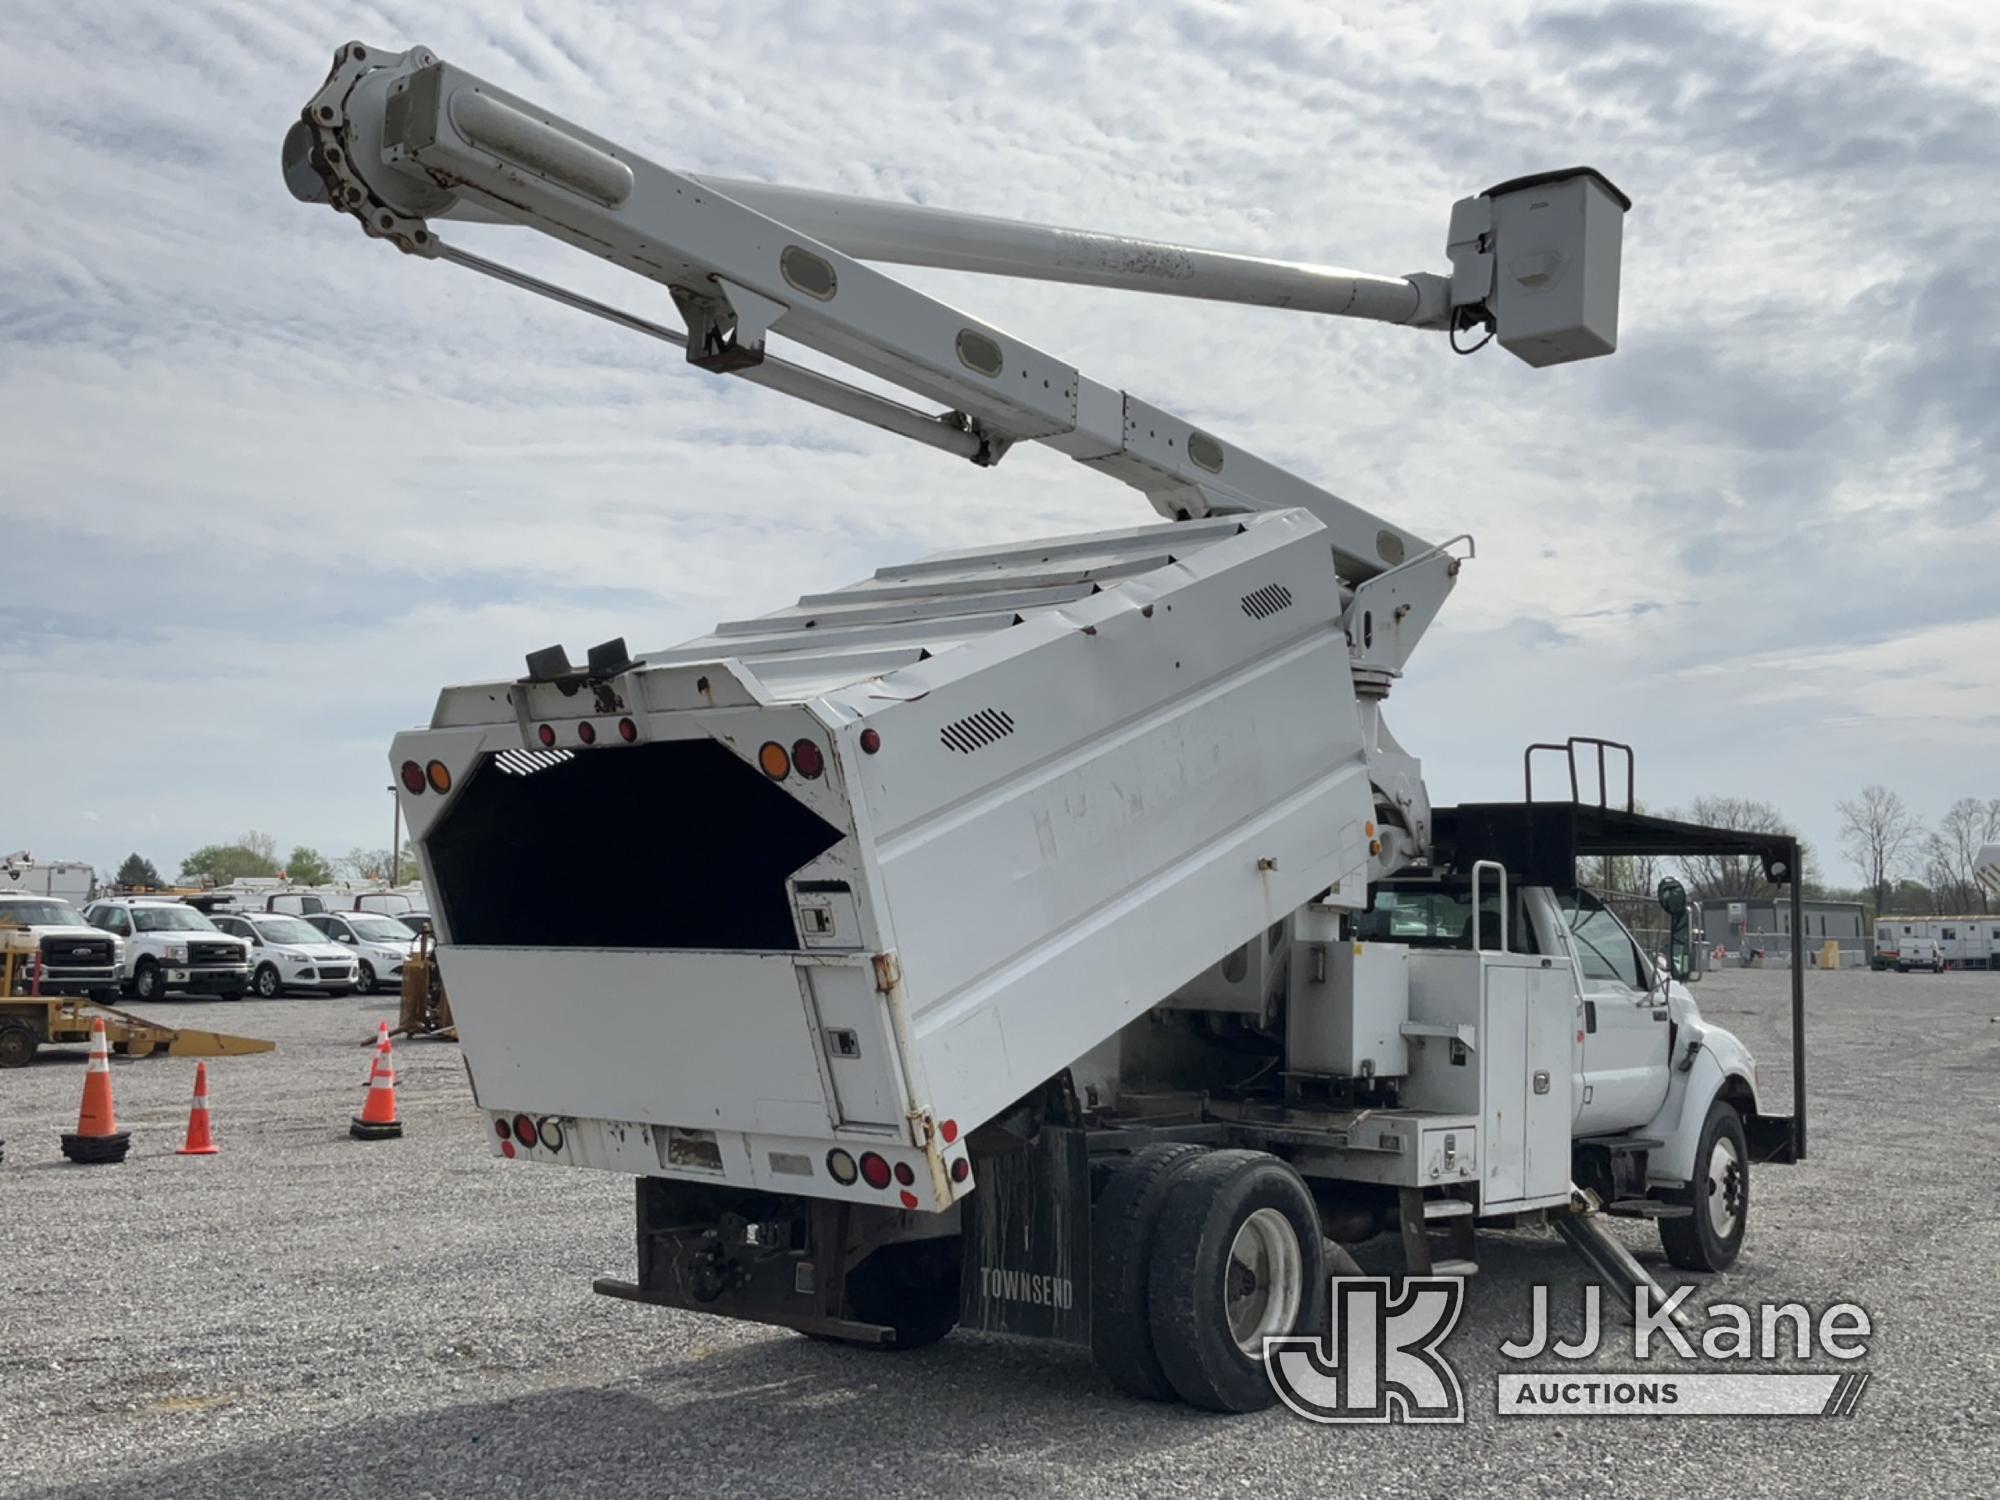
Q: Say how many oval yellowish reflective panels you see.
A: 4